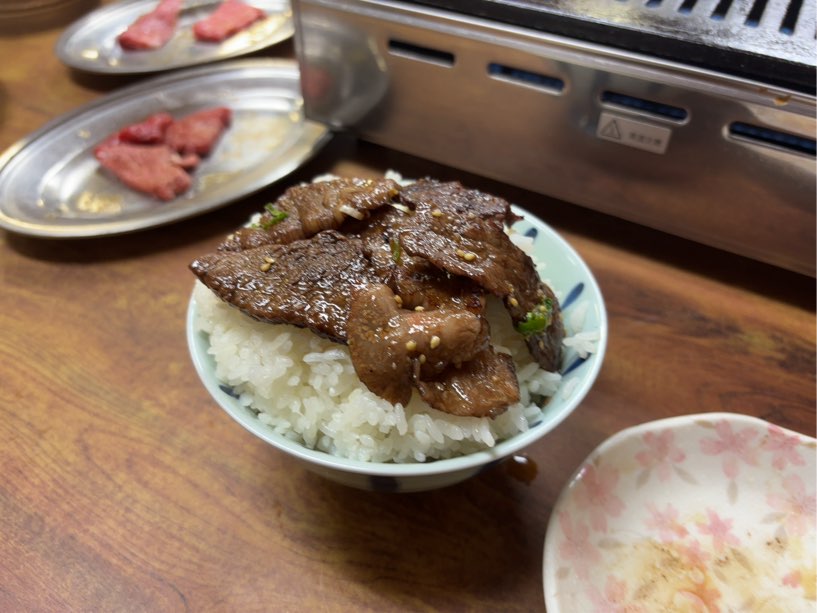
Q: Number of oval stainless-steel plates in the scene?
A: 2